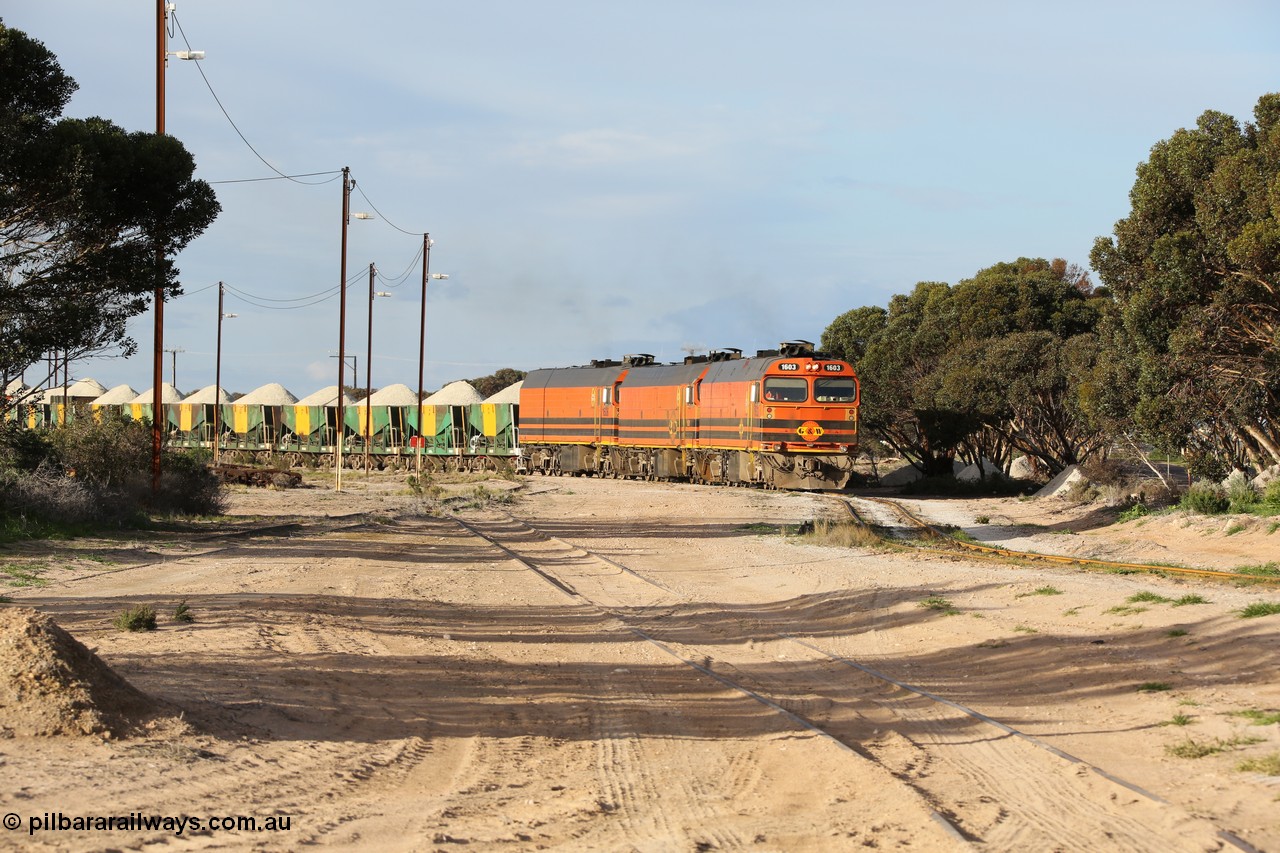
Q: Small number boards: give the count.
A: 2